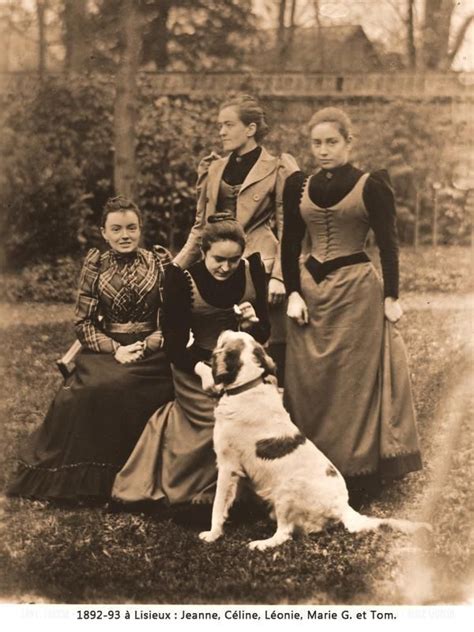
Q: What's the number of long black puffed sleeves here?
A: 4